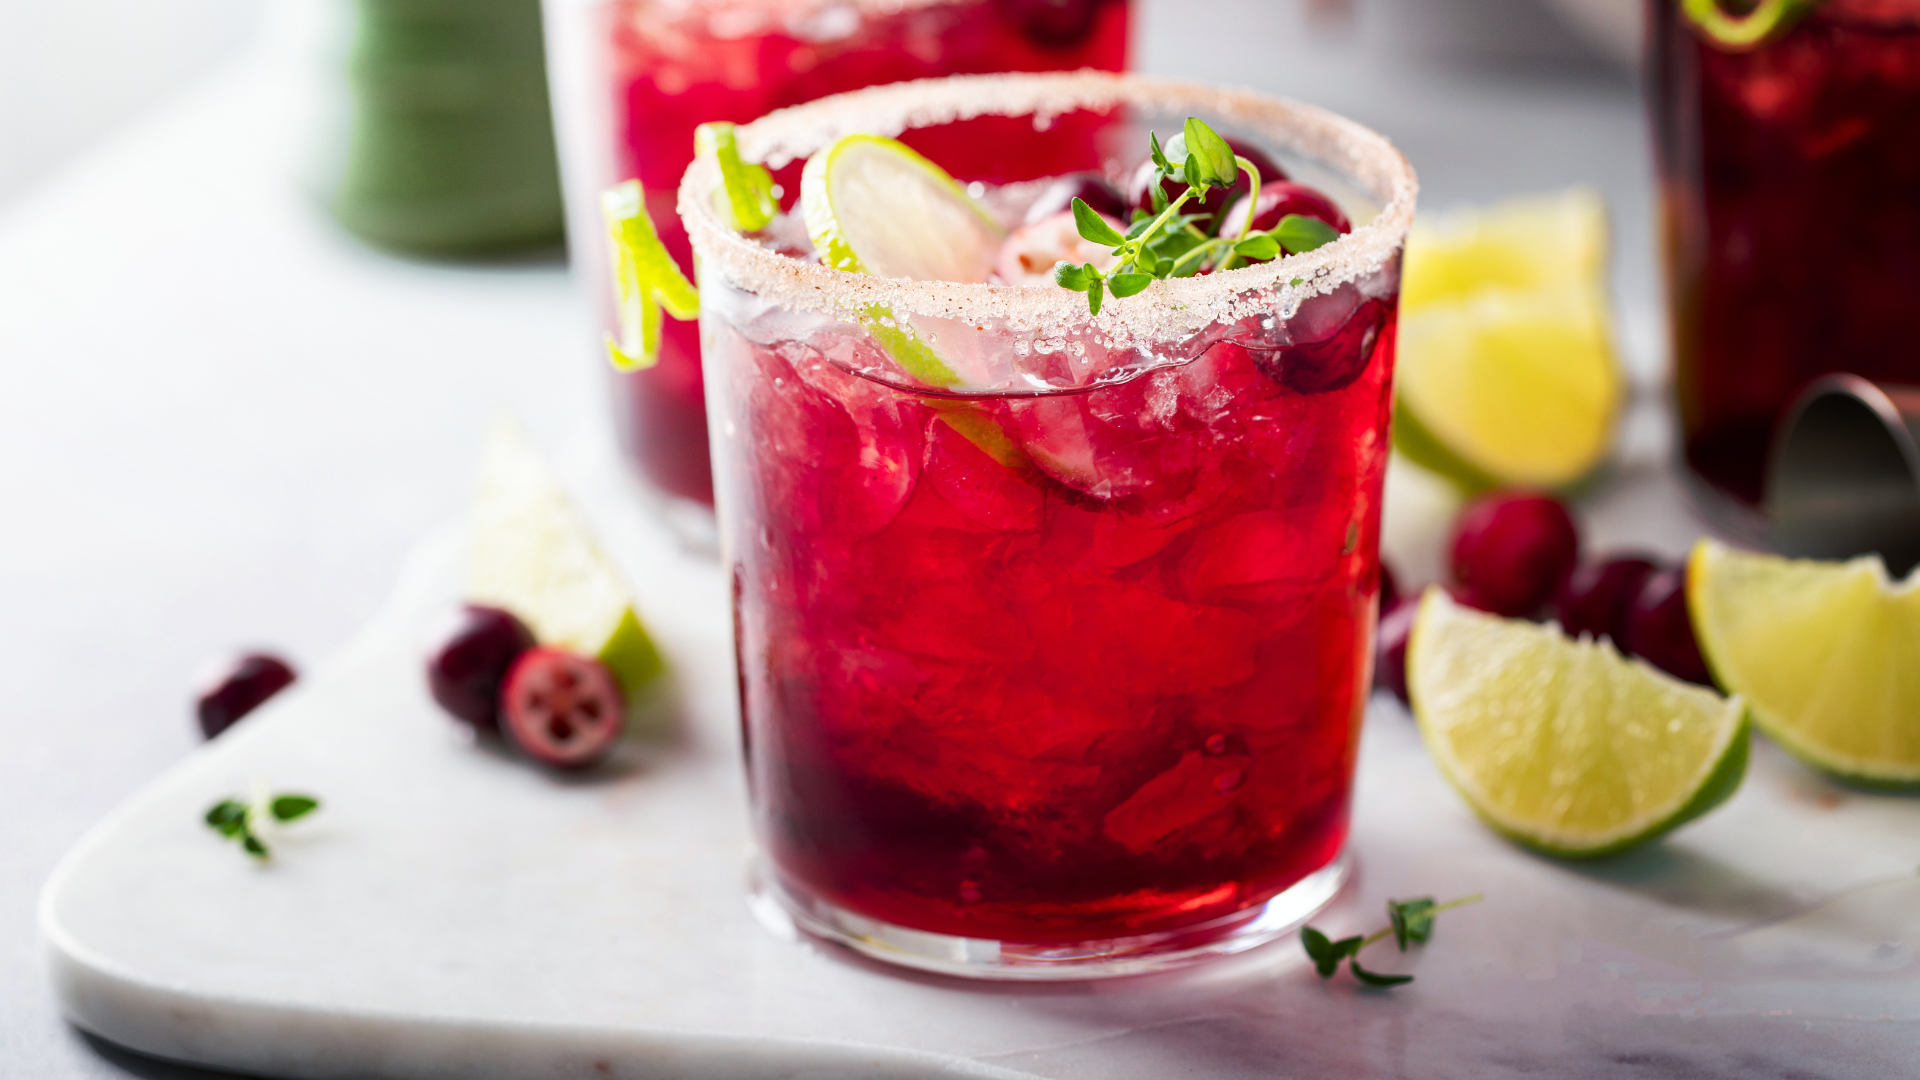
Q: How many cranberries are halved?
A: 2